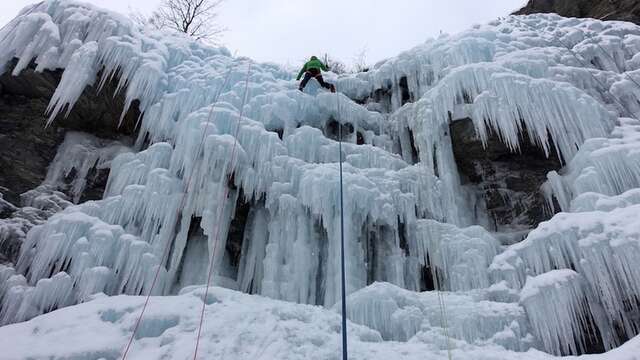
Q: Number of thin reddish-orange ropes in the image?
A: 2